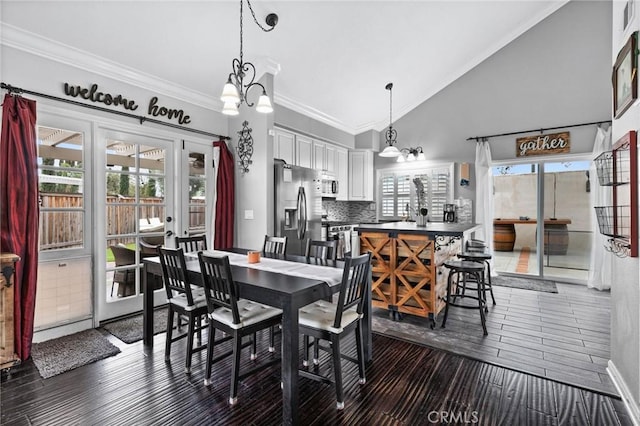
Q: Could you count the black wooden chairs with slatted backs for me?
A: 6